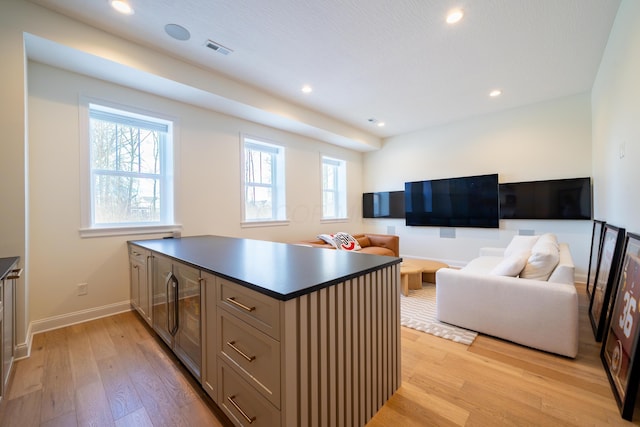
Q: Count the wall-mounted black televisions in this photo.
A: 3